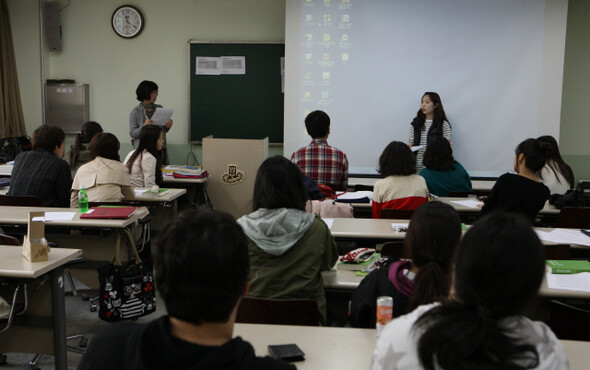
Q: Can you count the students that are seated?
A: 13